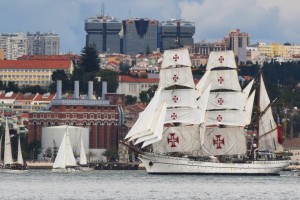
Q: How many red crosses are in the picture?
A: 10